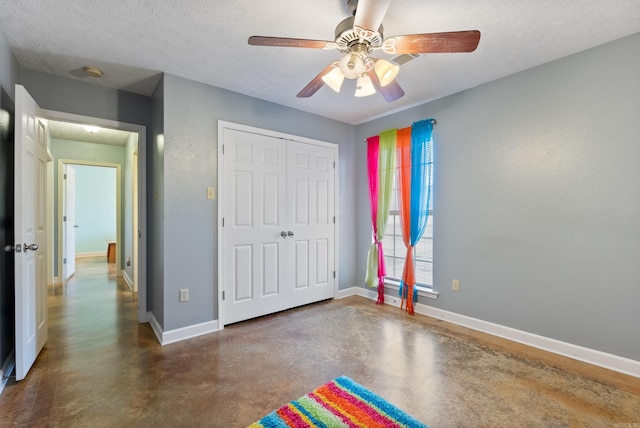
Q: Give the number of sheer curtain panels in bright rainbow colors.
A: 4